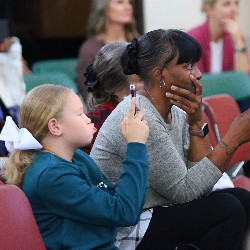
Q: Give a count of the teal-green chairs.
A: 3